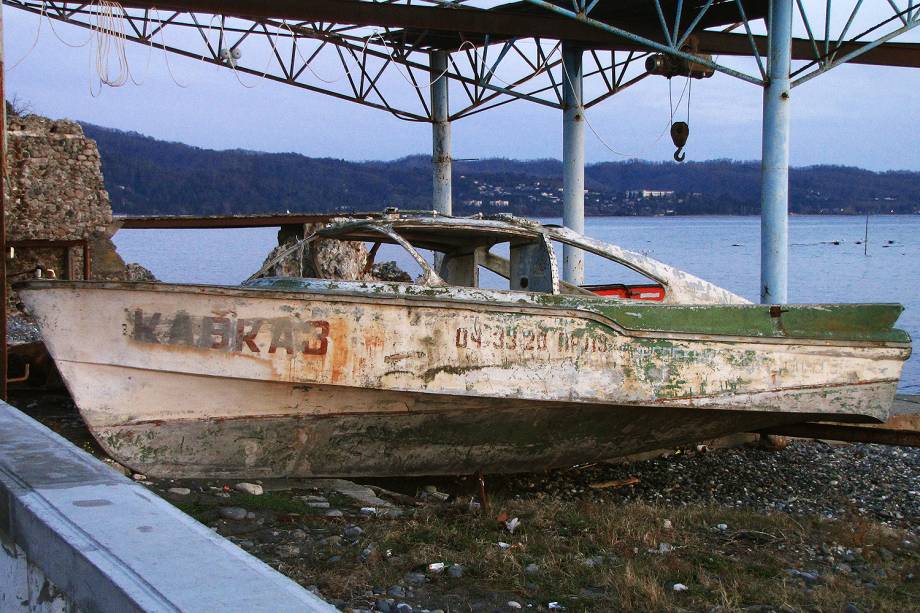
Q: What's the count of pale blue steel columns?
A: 3